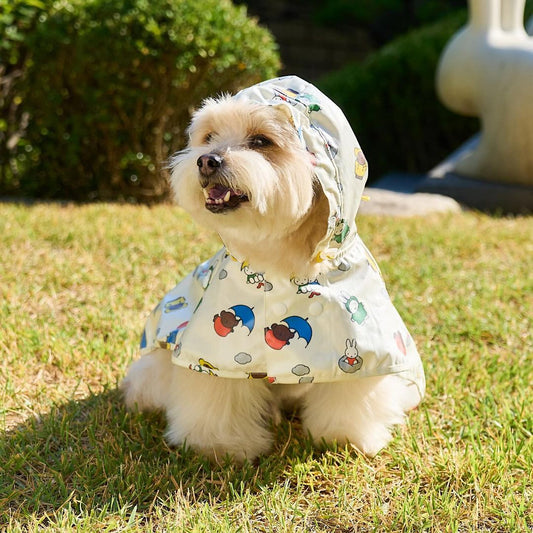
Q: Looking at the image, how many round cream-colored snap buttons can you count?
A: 2